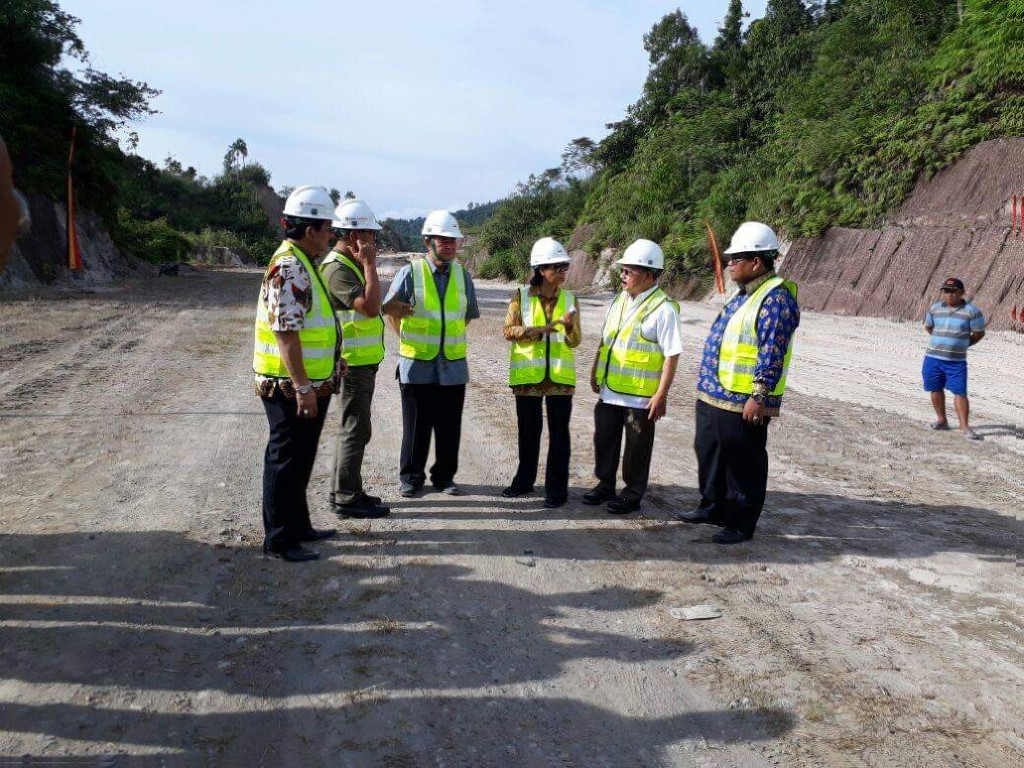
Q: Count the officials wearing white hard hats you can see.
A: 6